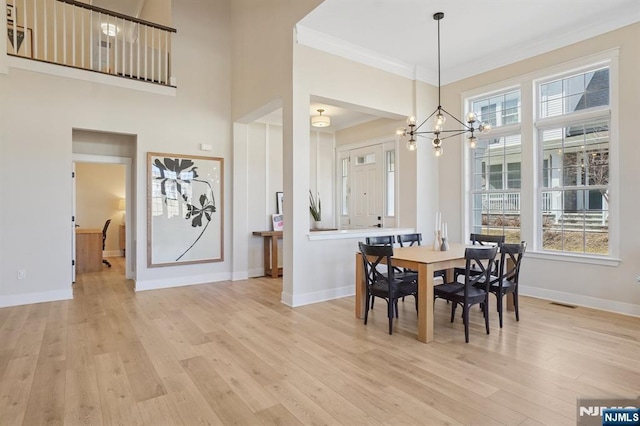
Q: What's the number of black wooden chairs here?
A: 6